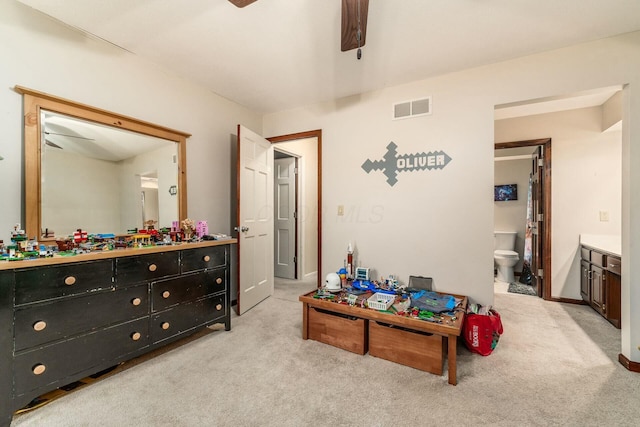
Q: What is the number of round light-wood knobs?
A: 11